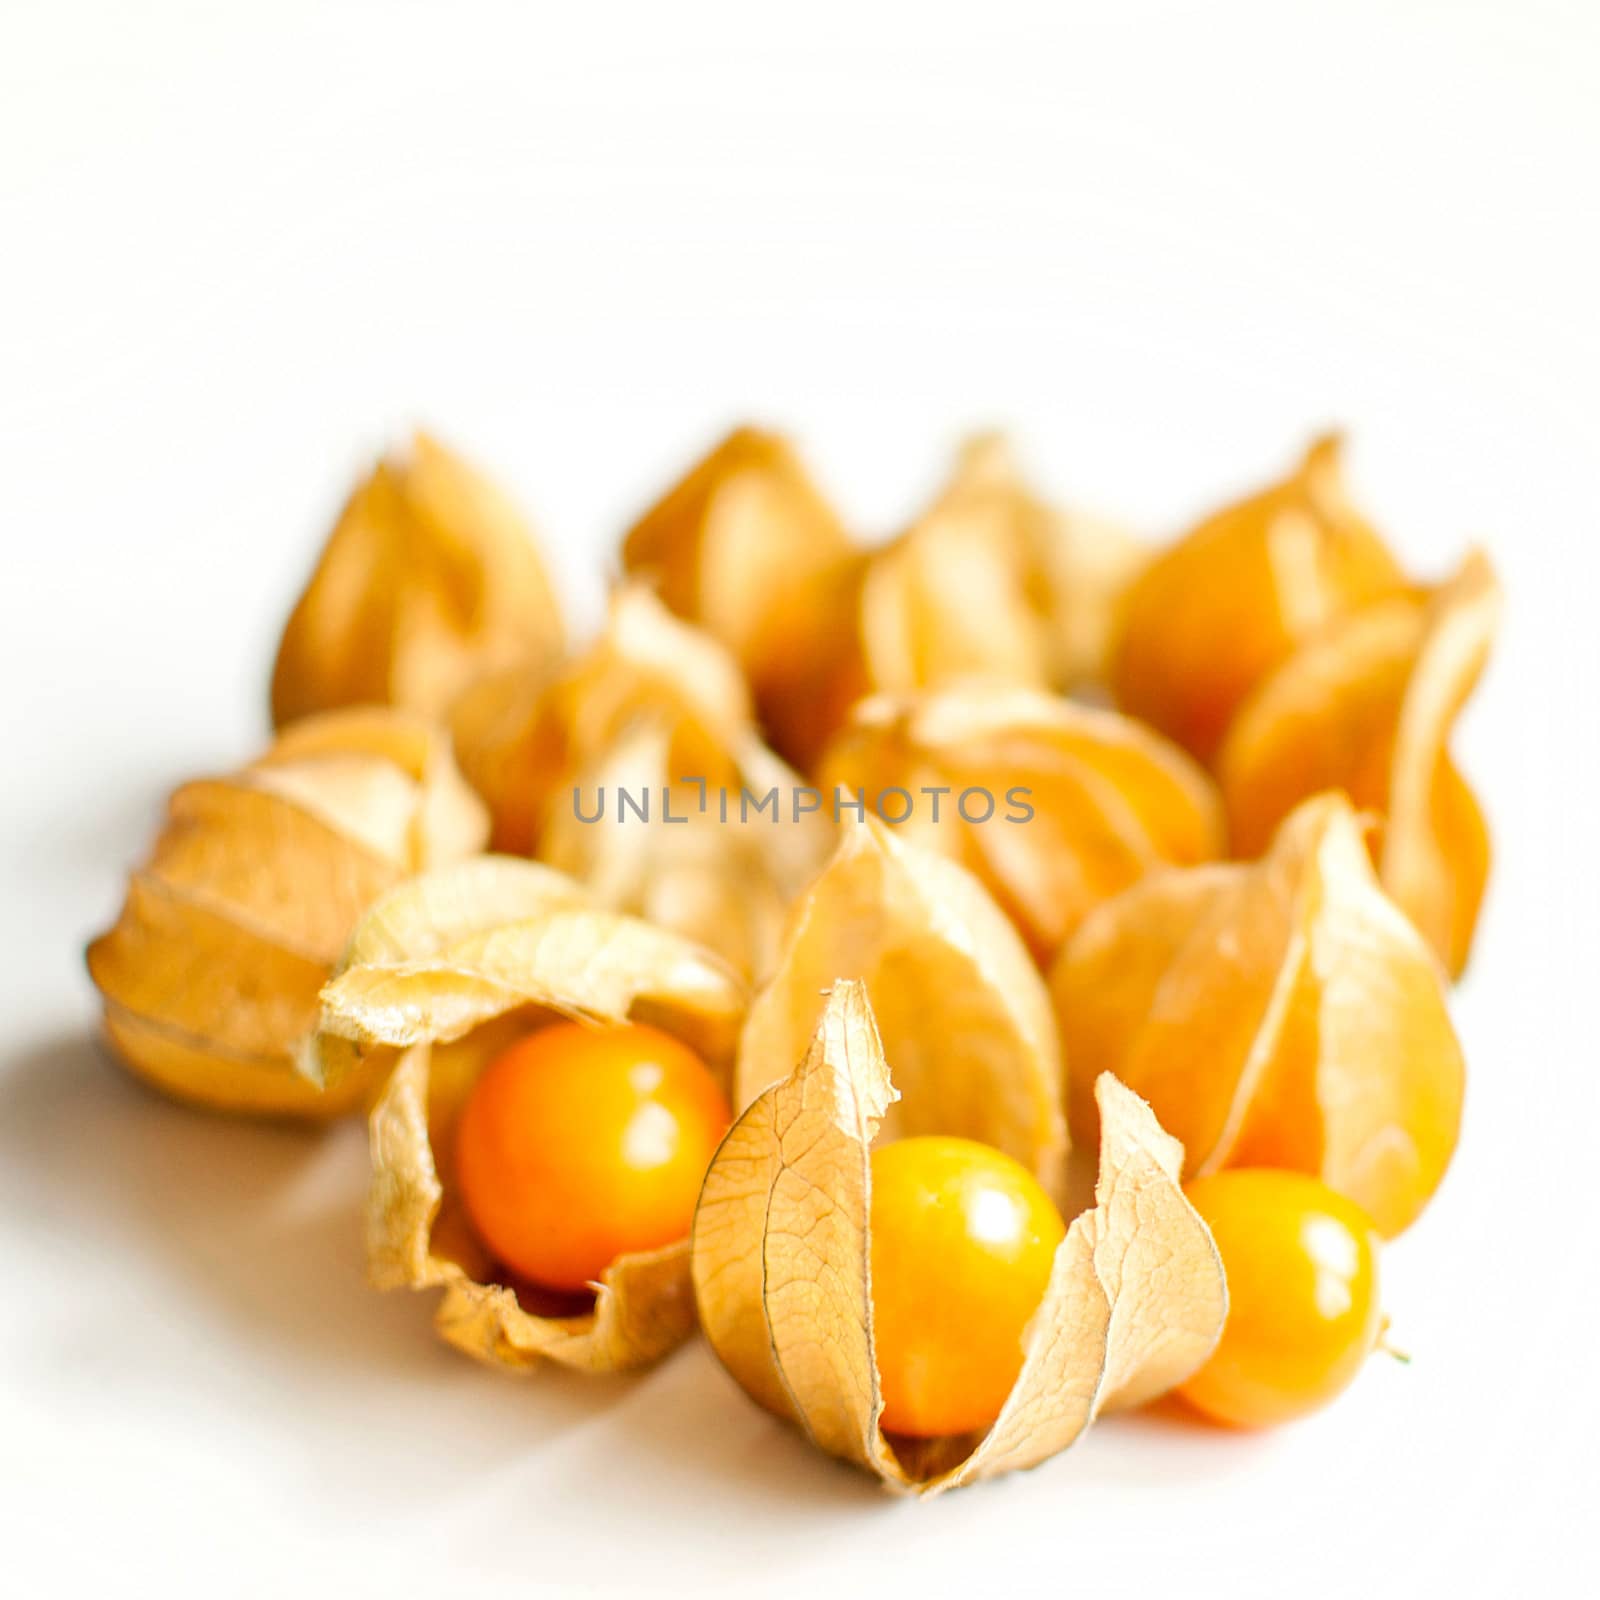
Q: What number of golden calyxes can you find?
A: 12